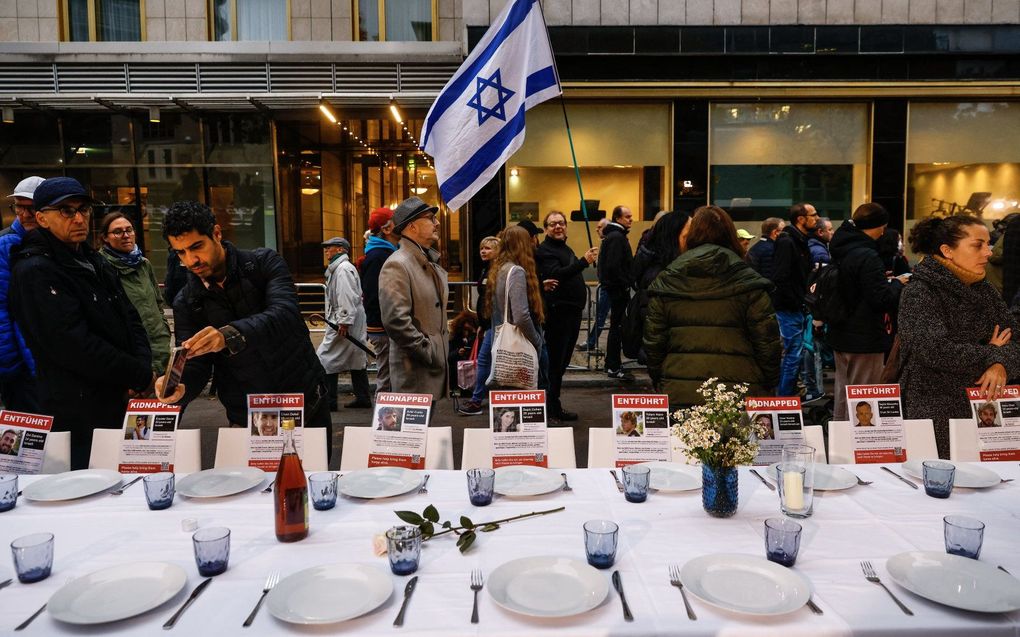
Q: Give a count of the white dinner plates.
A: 12